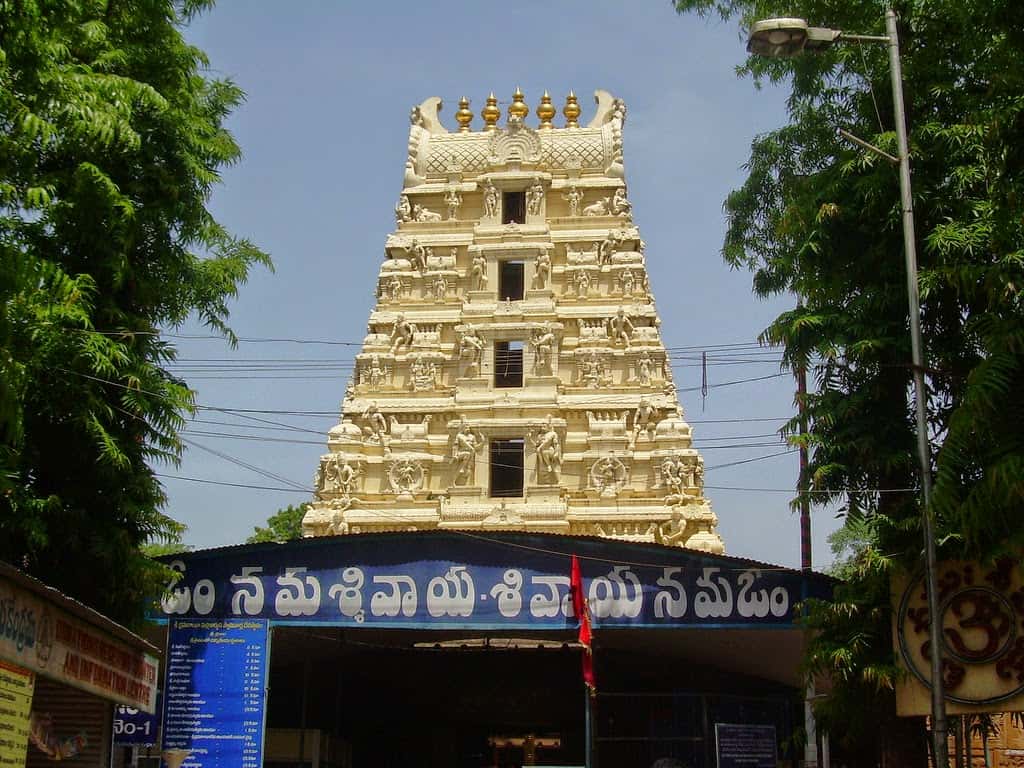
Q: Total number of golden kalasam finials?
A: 5